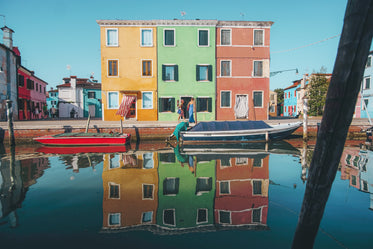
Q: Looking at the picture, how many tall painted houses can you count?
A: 3